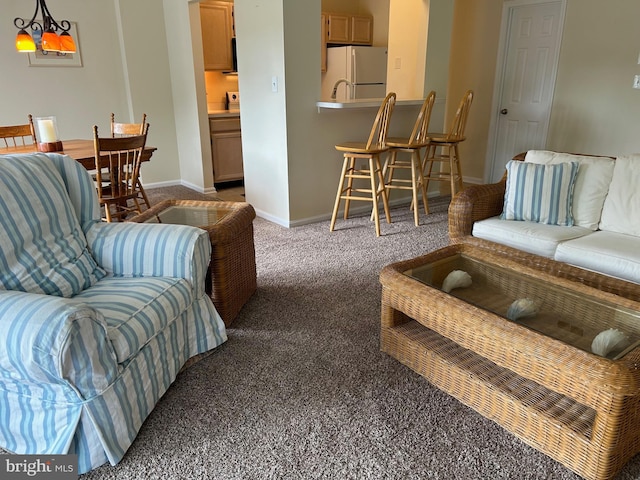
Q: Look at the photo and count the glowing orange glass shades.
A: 3